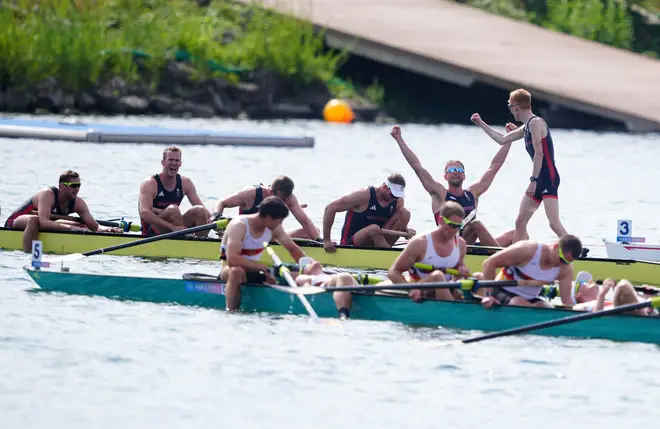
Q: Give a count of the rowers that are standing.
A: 1